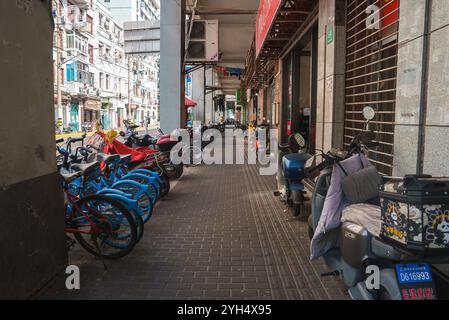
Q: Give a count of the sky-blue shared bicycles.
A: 5